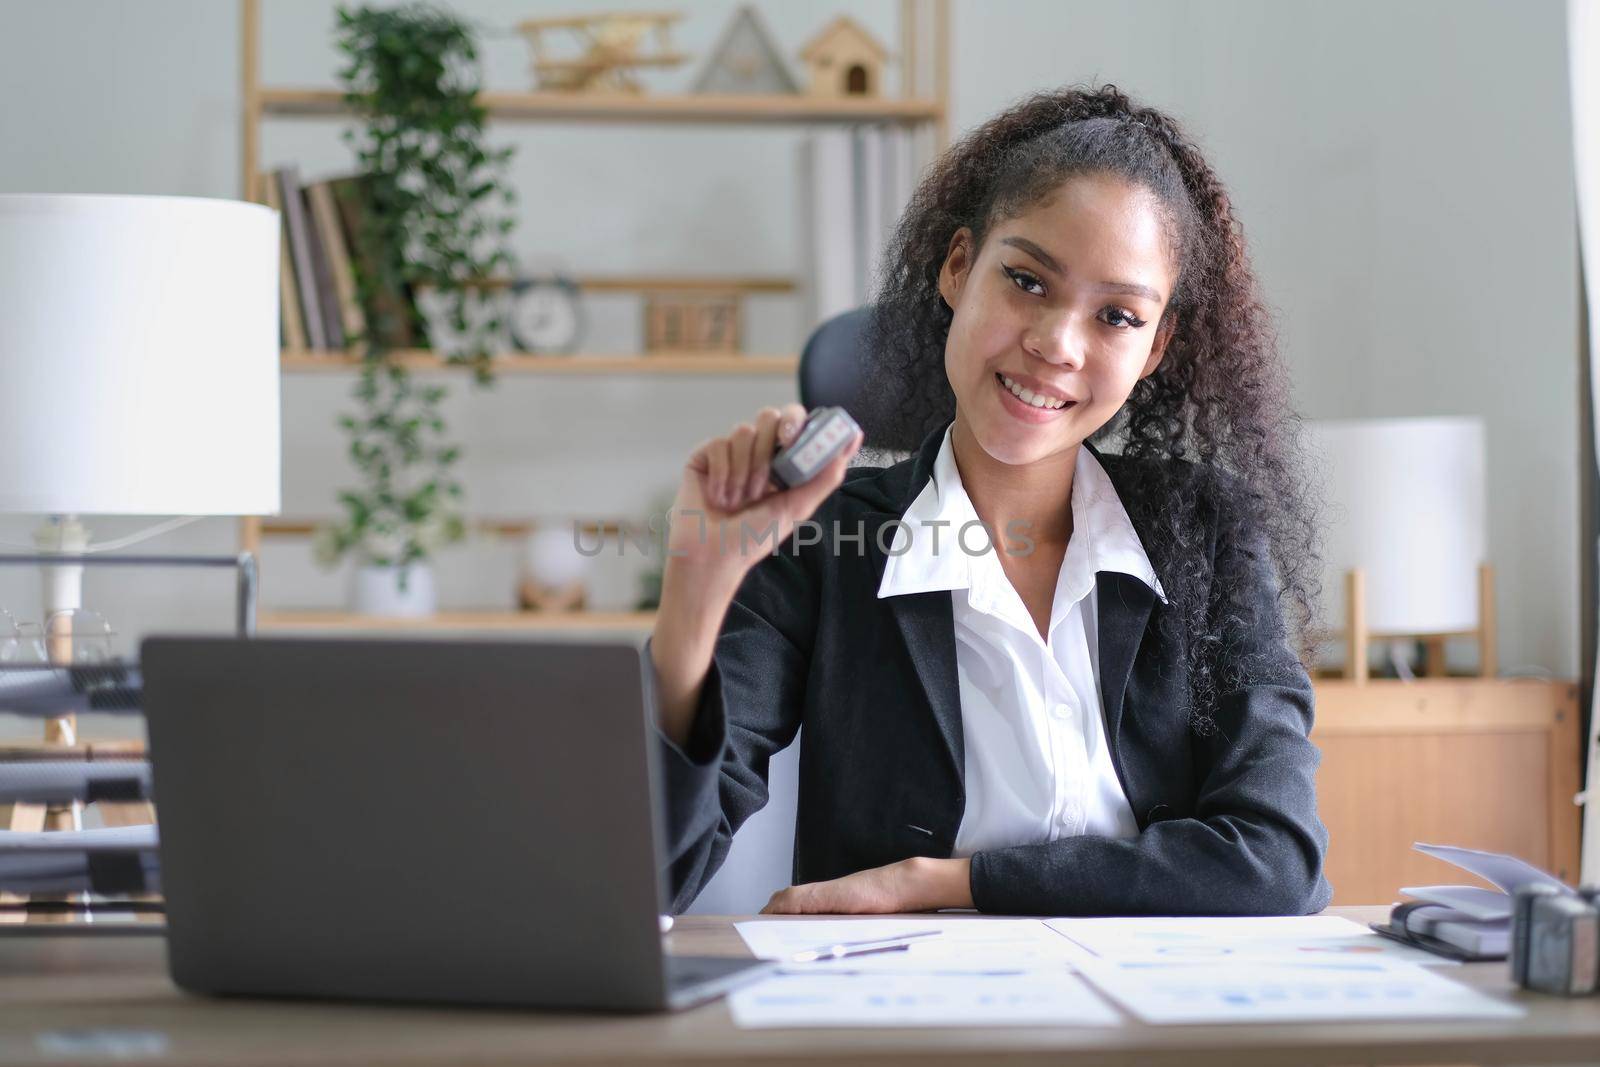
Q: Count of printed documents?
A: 4